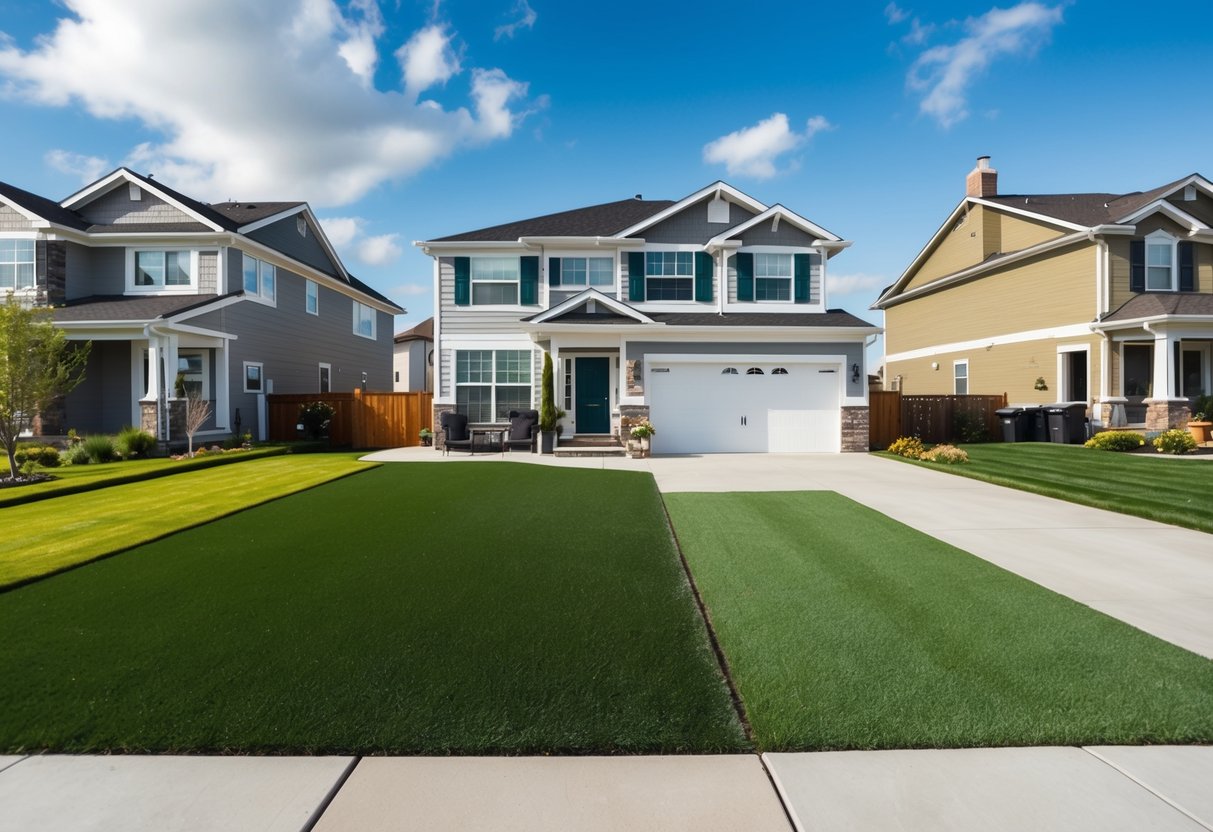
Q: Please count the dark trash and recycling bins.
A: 3